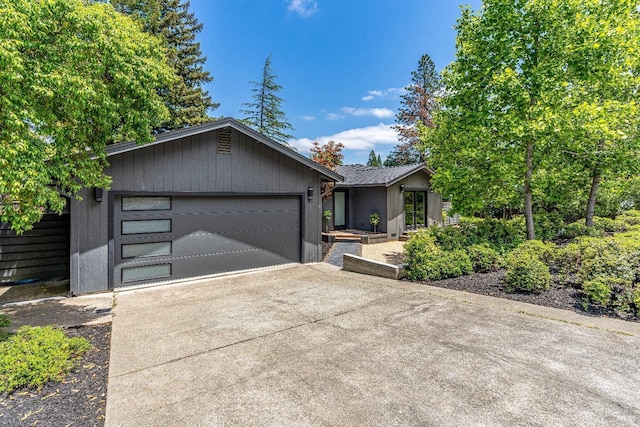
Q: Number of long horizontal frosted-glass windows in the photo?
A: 4